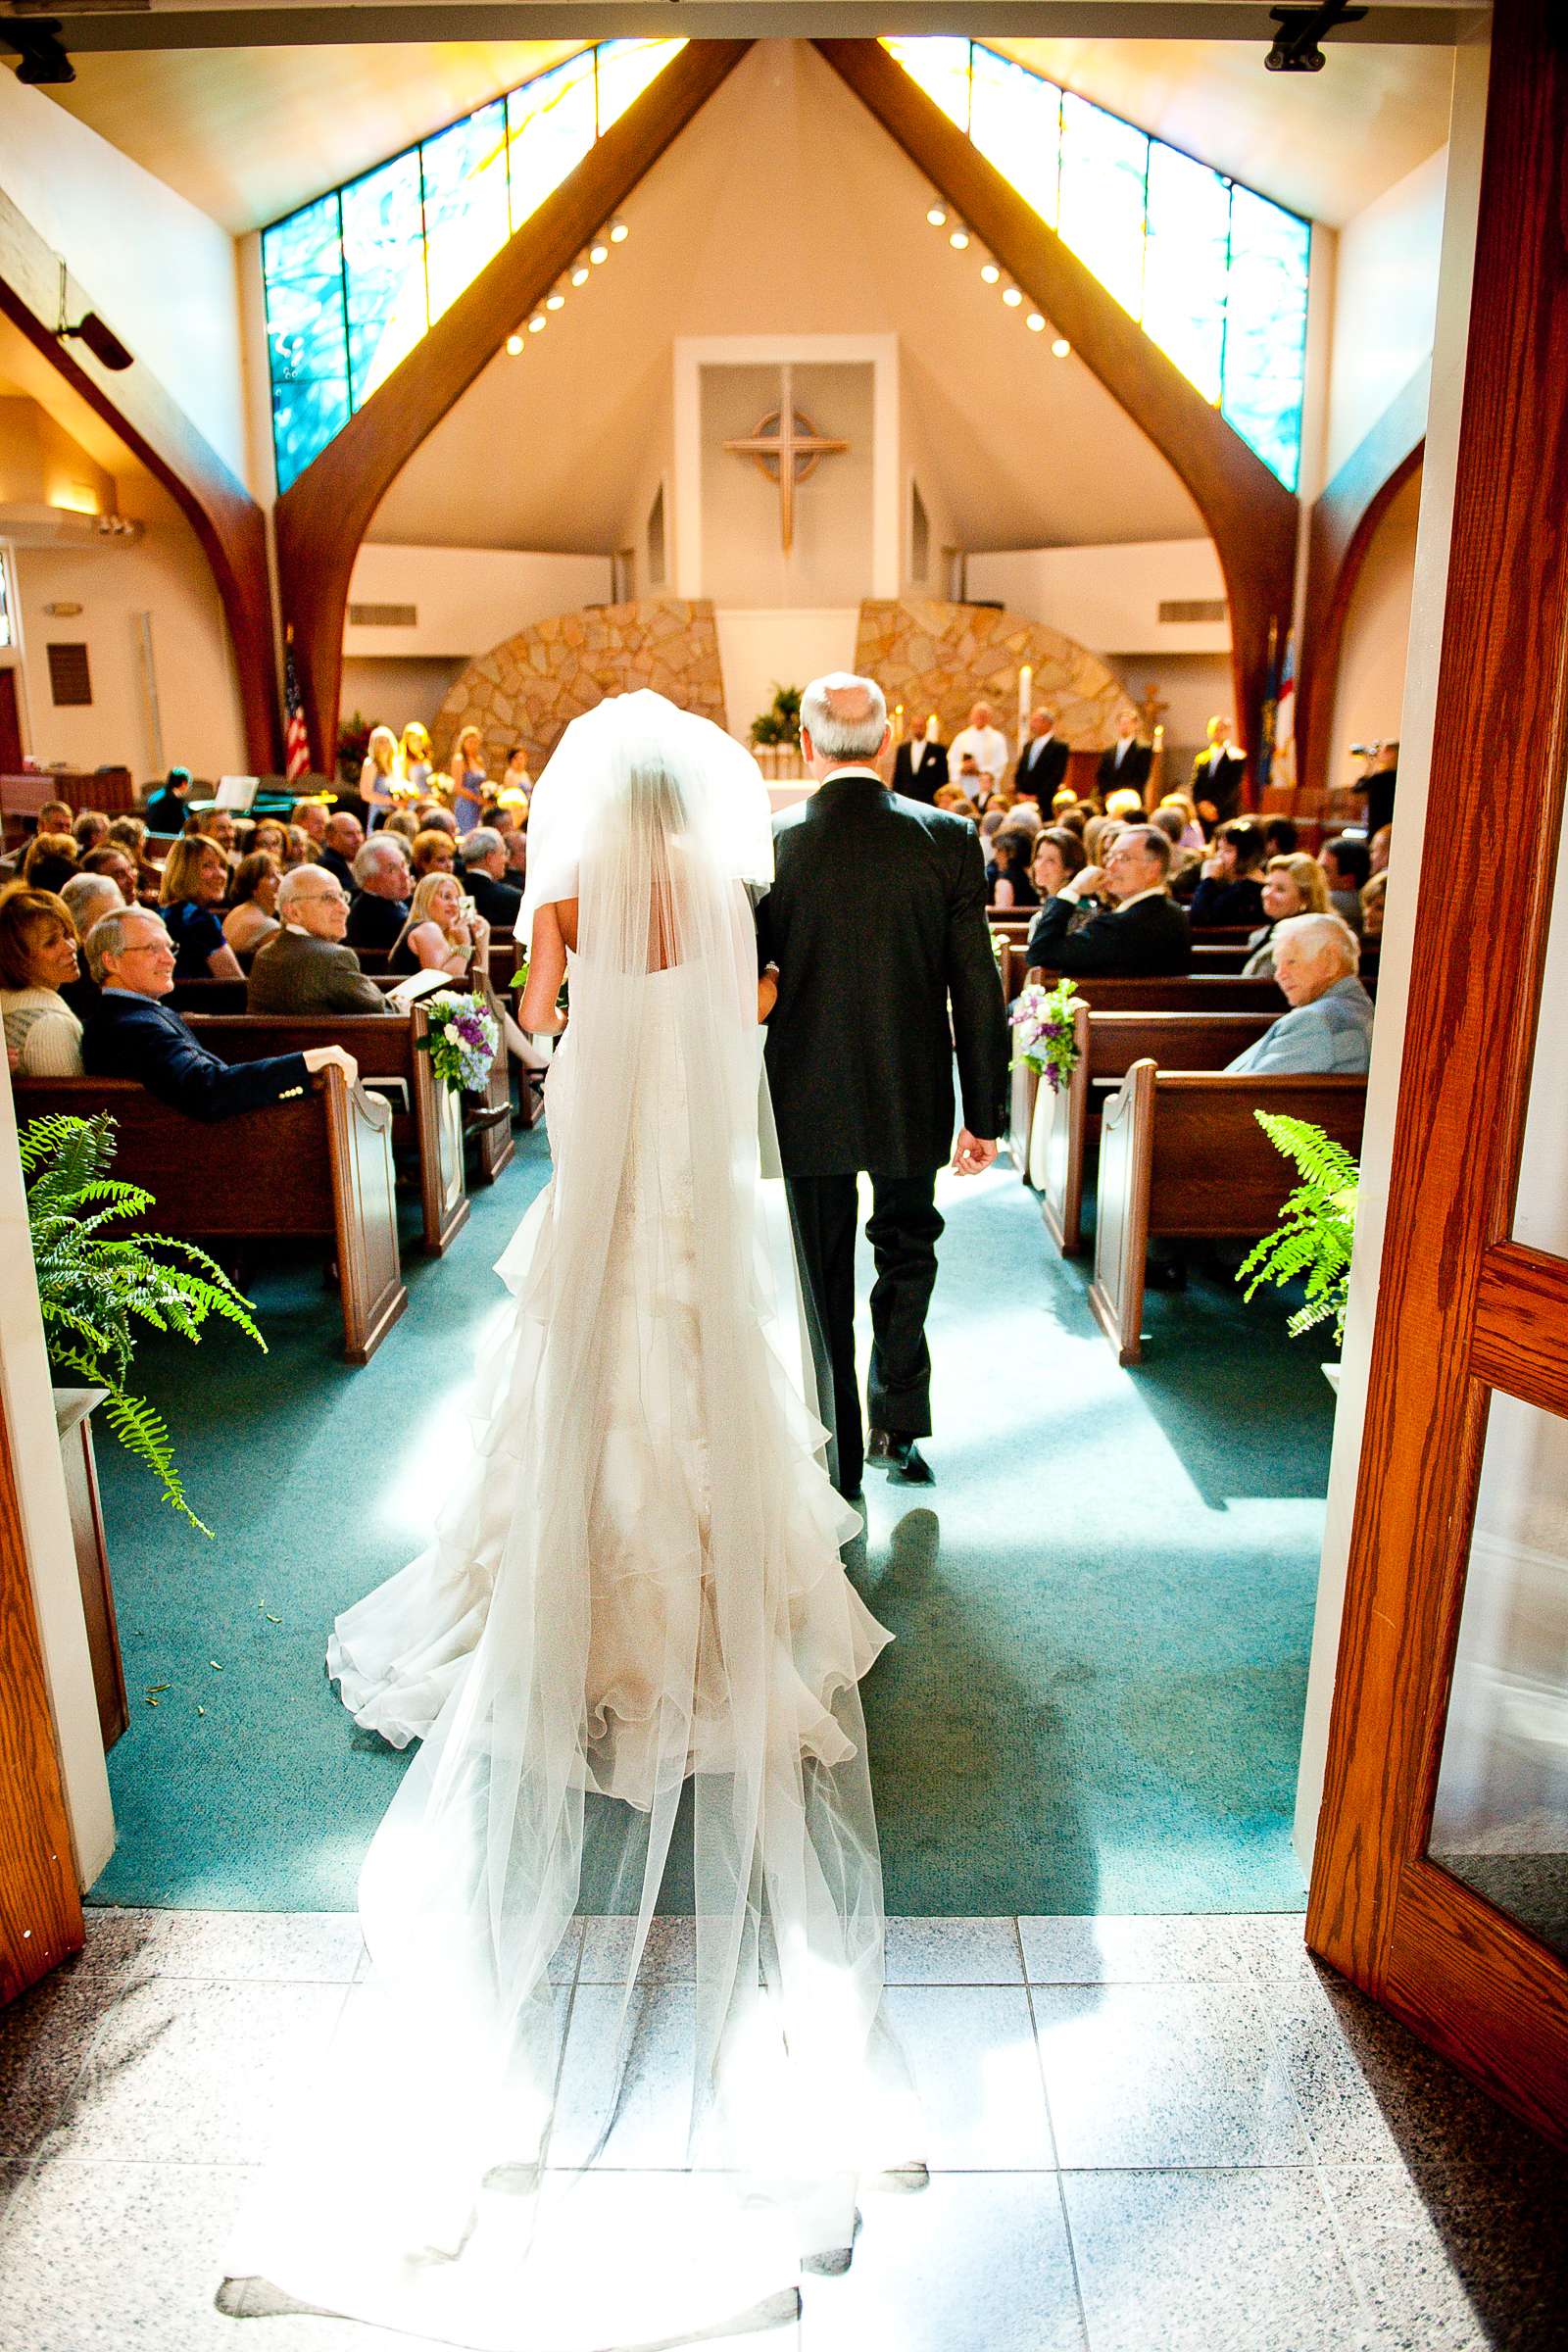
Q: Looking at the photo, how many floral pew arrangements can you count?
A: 2